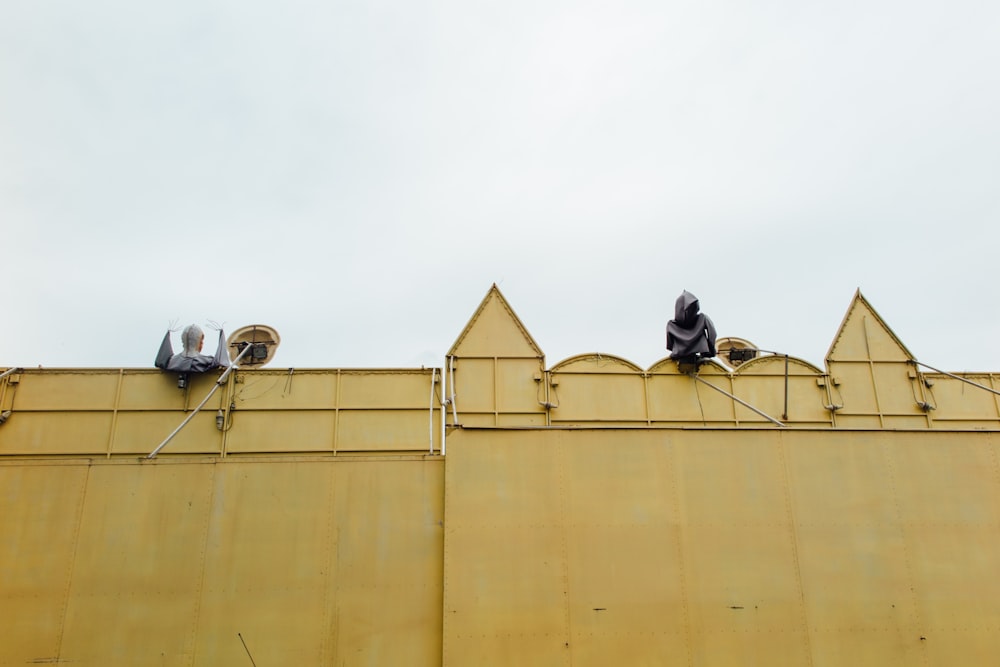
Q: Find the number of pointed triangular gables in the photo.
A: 2